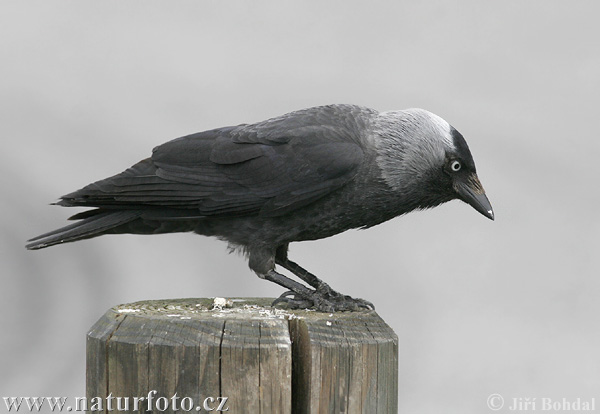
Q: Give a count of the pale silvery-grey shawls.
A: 1